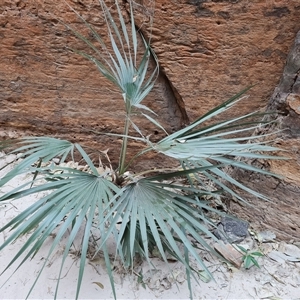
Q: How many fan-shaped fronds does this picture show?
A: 5